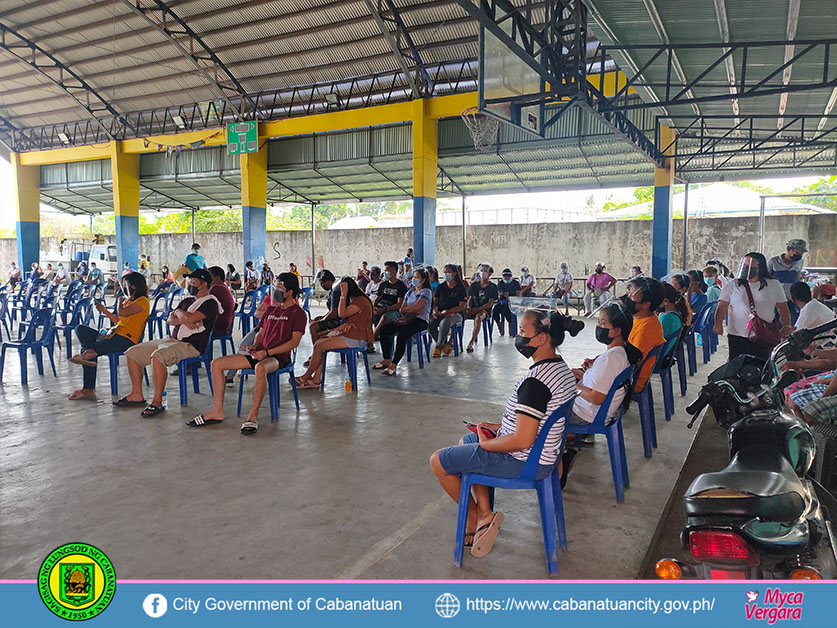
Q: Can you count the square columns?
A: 5